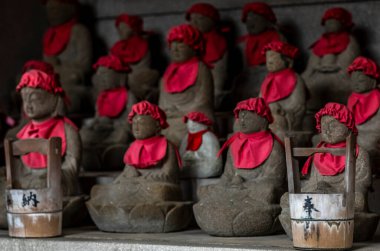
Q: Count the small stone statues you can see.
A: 15